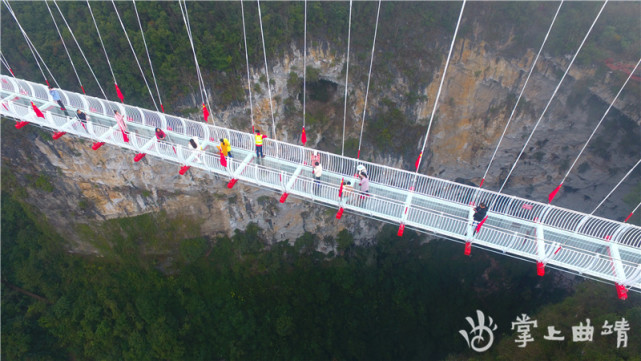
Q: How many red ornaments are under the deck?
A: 12